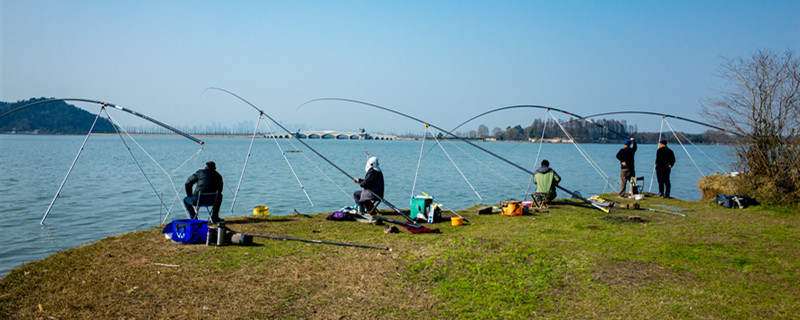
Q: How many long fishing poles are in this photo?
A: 5